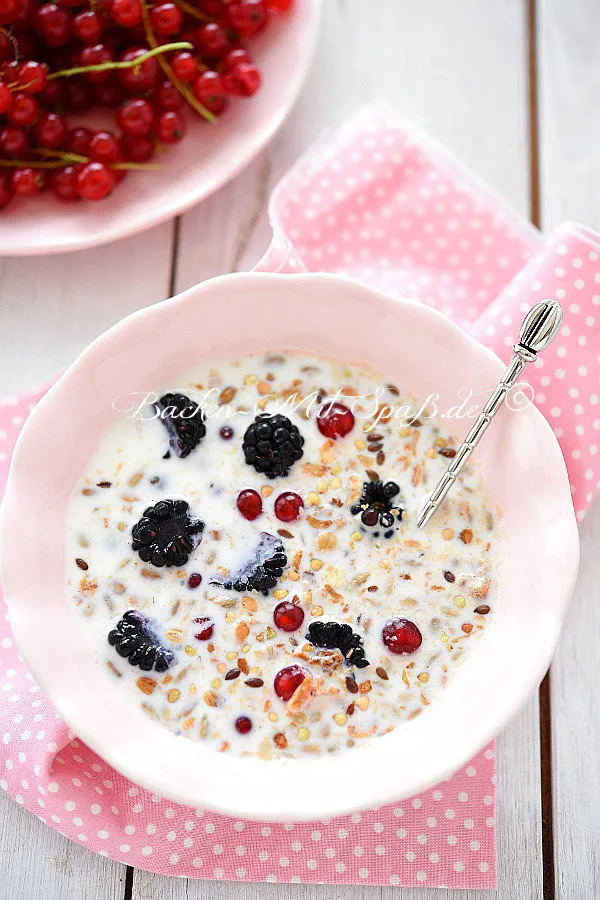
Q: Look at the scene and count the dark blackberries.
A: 7